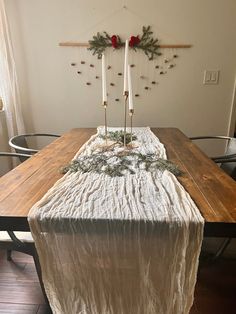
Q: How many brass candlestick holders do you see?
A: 3